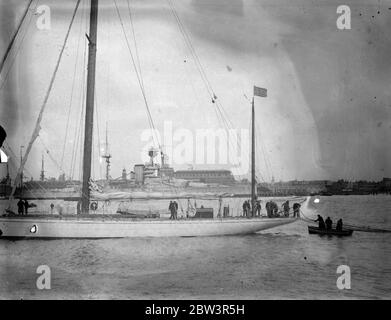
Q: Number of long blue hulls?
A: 0